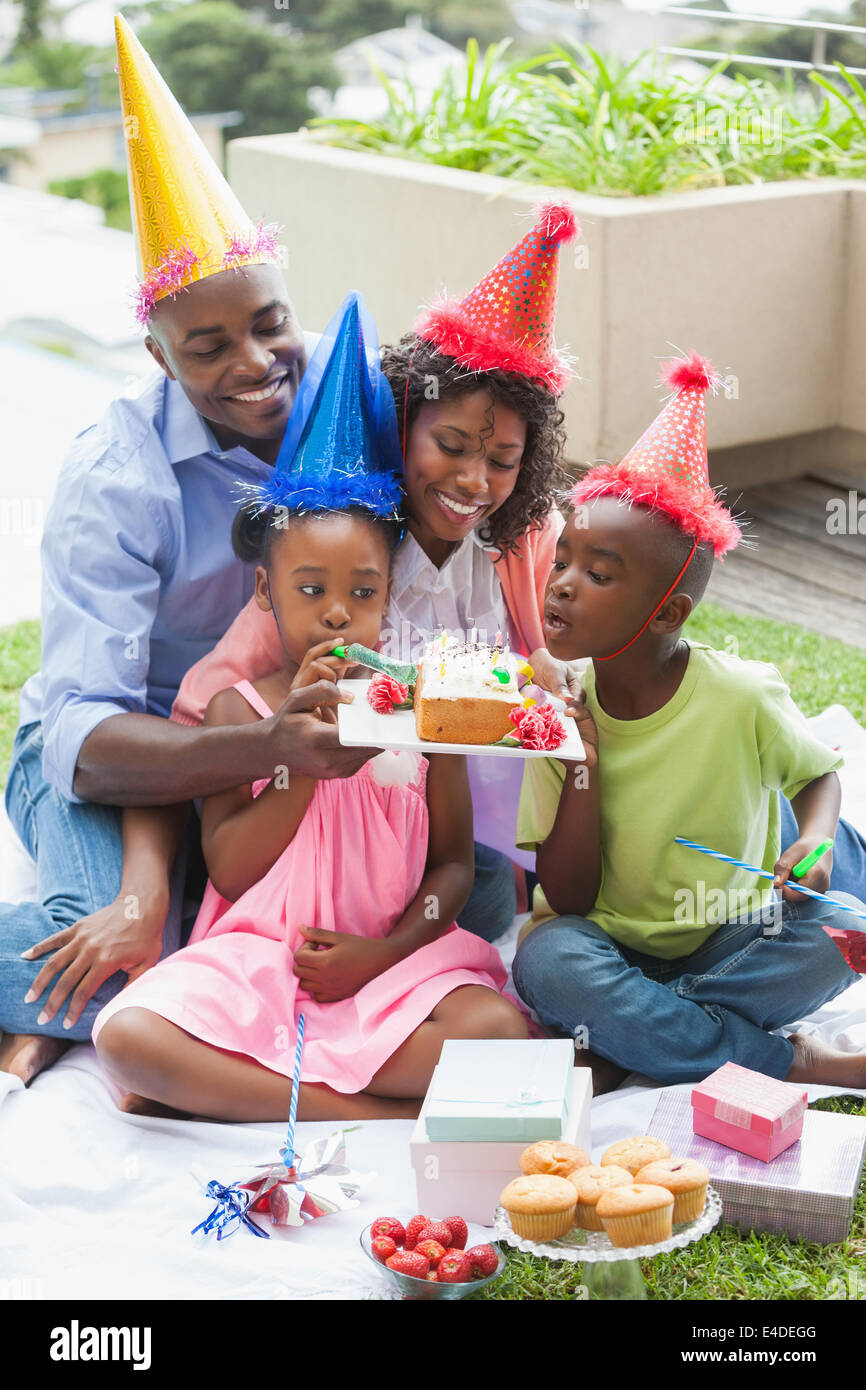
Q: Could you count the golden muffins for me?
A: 6